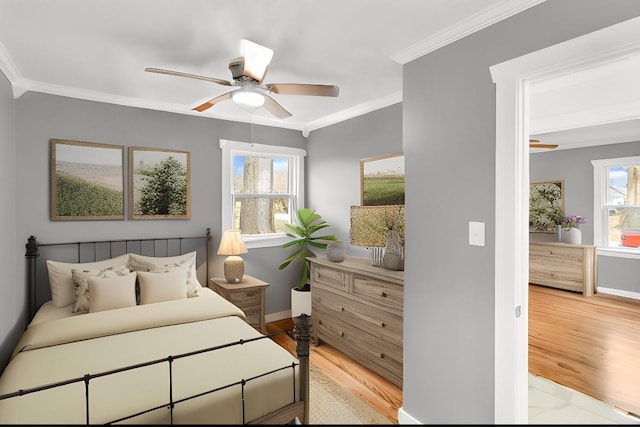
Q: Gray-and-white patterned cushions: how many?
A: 2